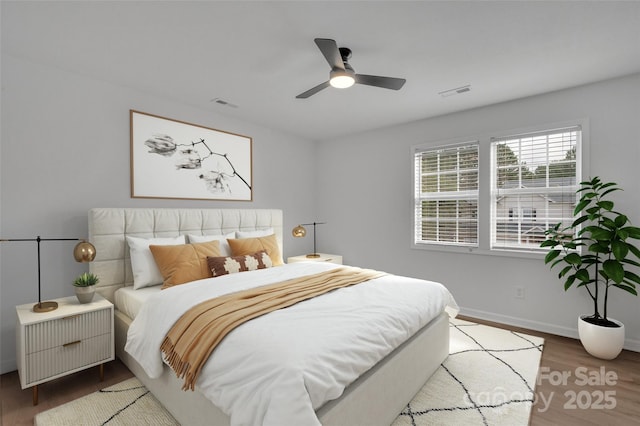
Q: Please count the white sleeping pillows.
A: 3